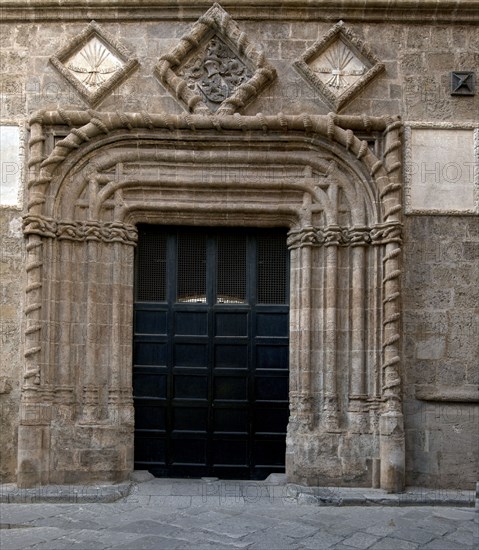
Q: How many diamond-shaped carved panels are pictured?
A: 3